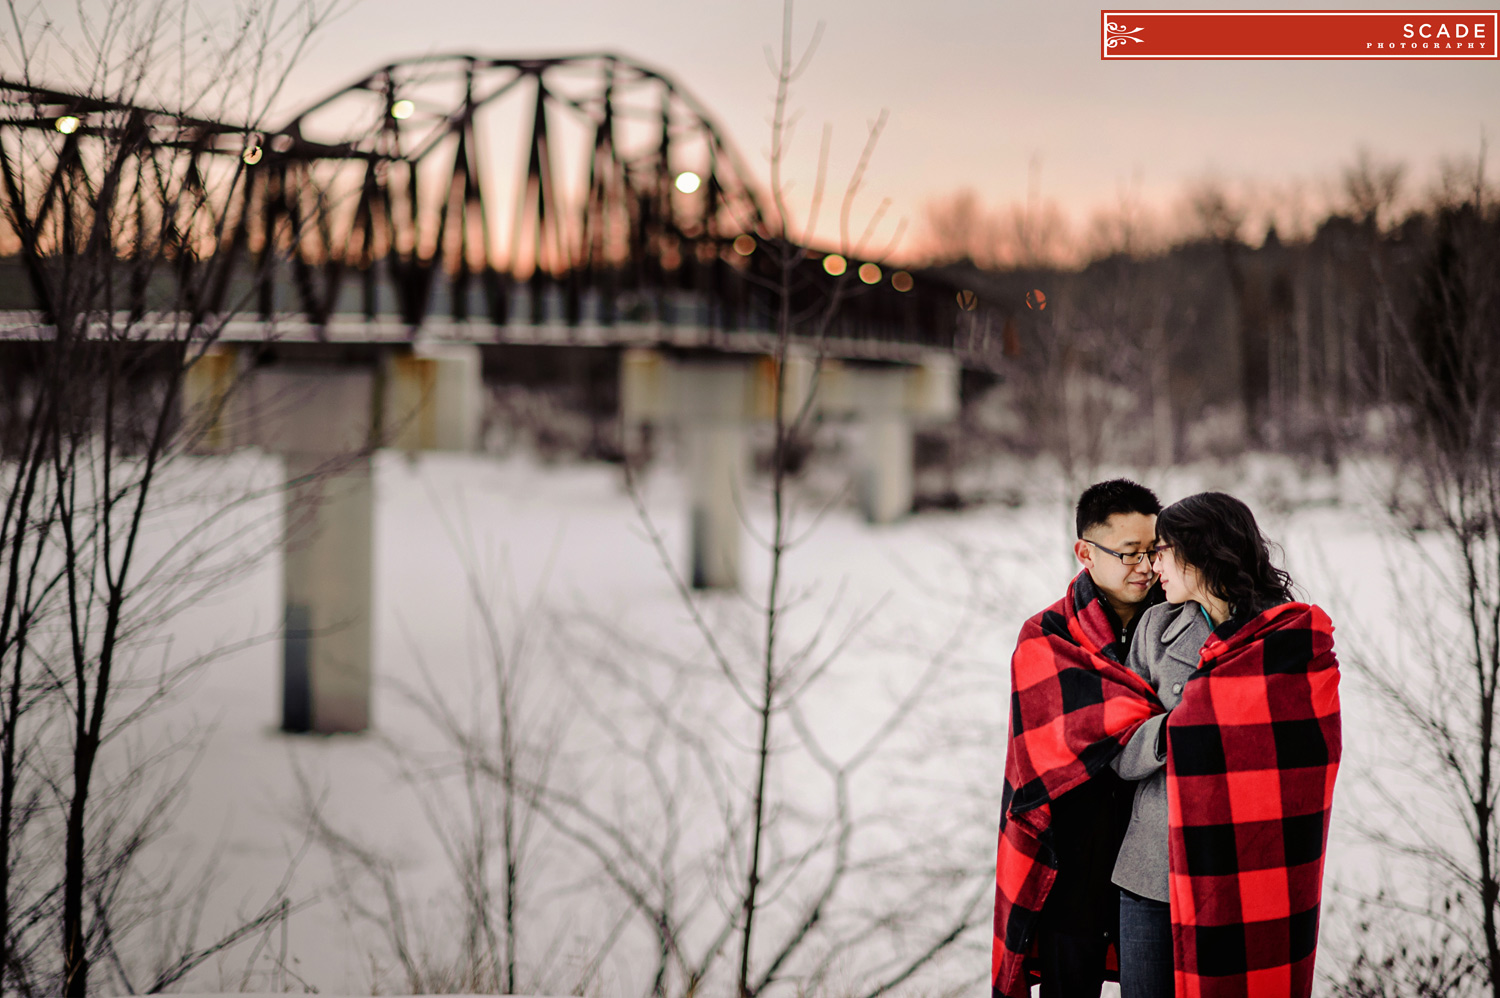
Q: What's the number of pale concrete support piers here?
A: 3